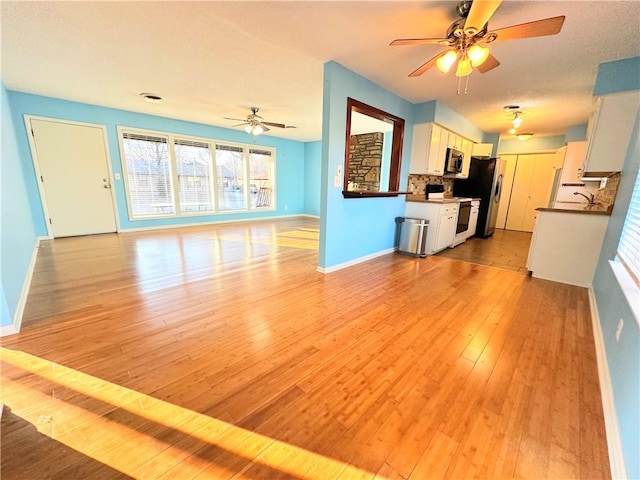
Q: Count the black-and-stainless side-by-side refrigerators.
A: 1